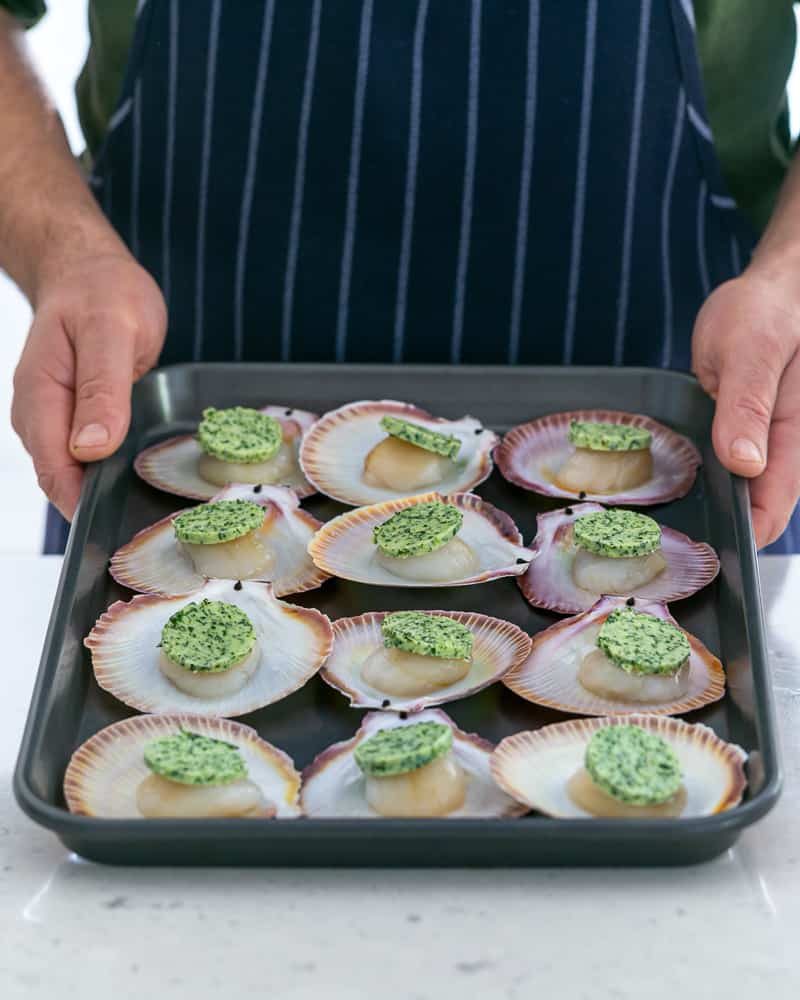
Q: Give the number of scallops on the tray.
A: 12